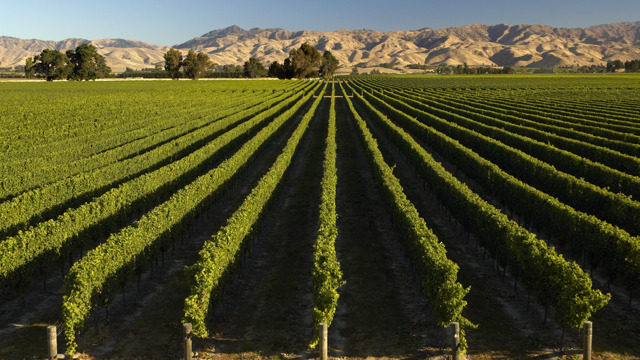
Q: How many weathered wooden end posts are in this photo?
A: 5